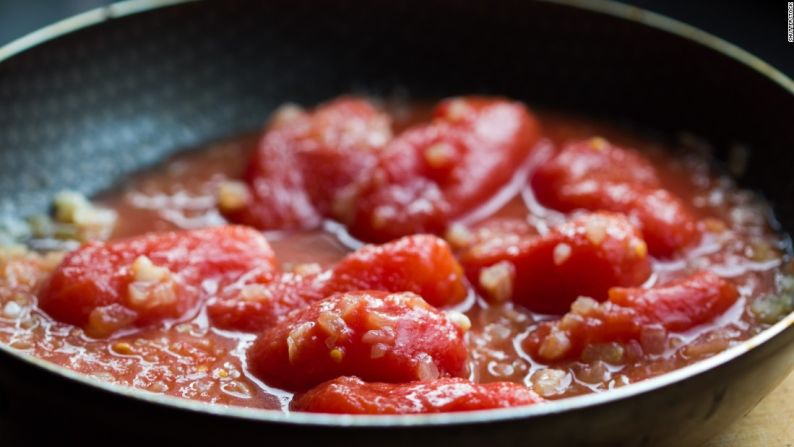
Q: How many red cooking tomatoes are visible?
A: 9